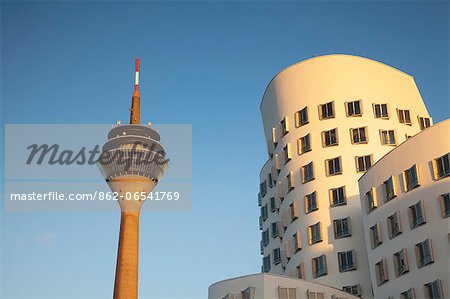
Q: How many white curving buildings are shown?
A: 3